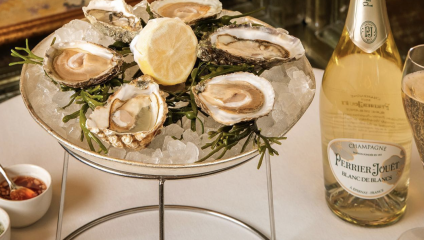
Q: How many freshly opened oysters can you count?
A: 6